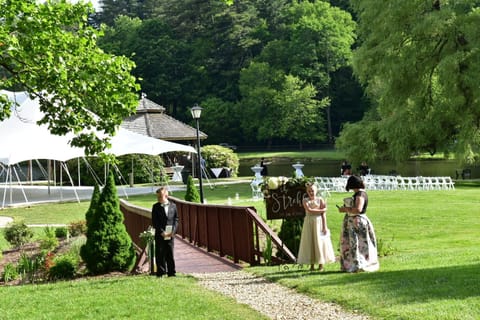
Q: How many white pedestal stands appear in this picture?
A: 3